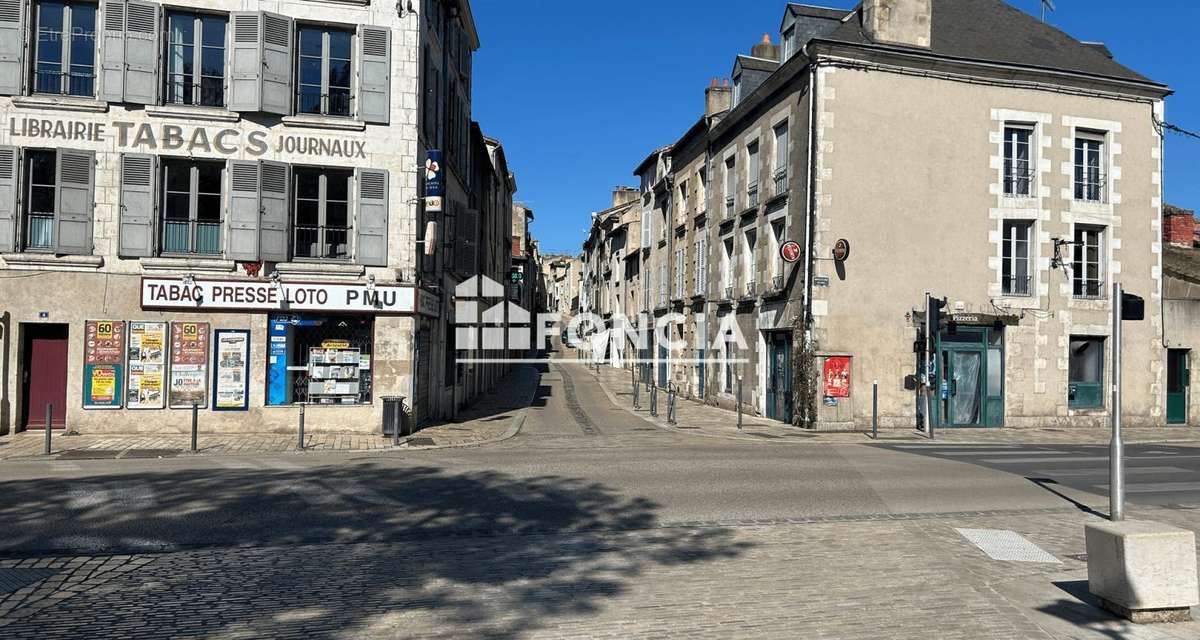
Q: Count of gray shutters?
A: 12